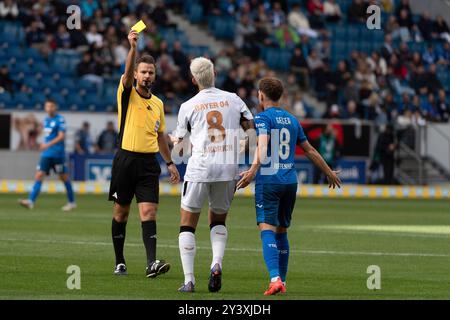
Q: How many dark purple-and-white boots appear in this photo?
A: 2